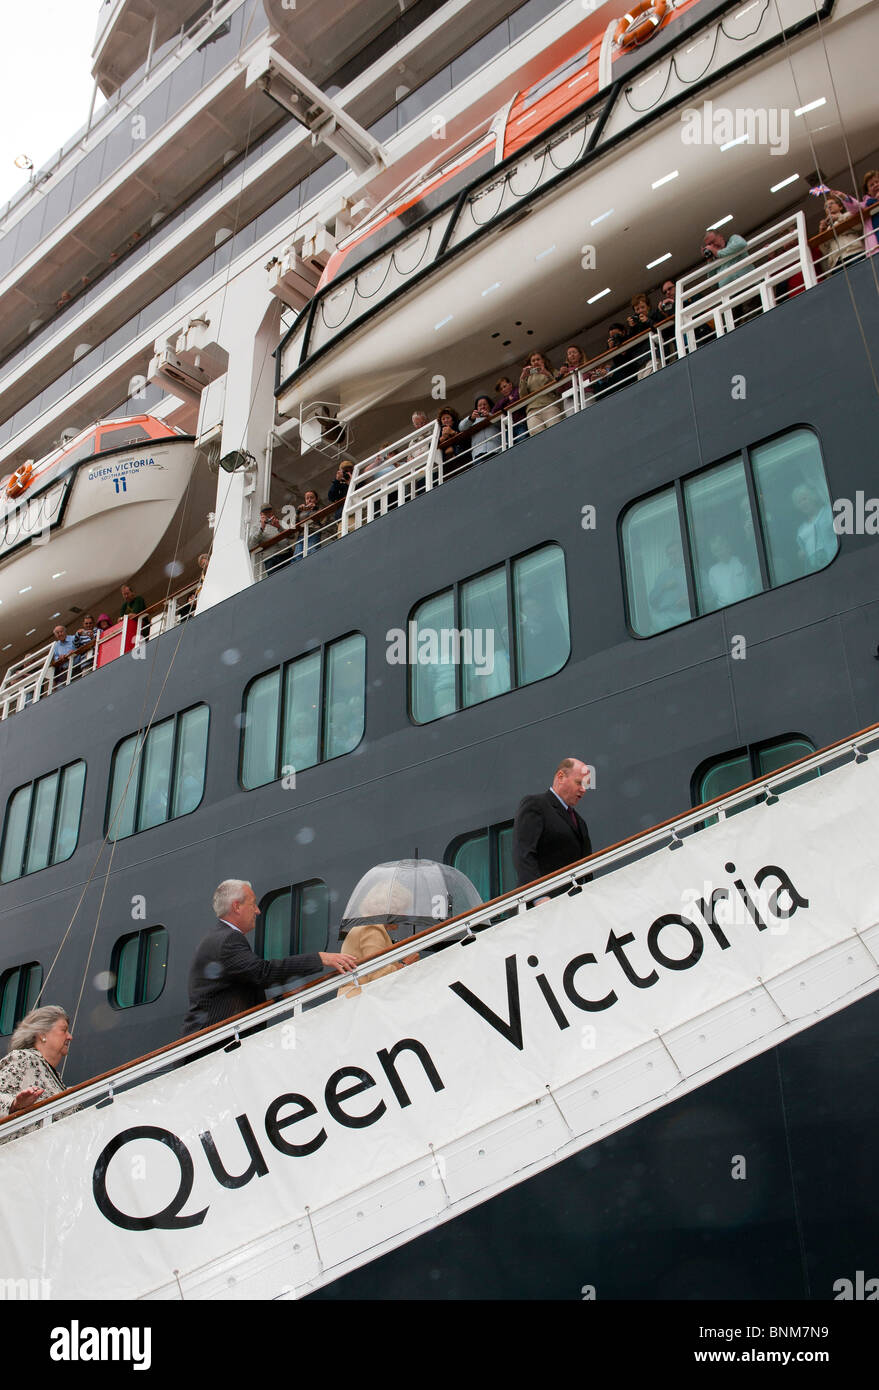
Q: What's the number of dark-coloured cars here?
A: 0